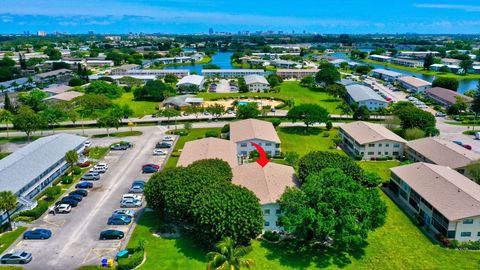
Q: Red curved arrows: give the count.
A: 1